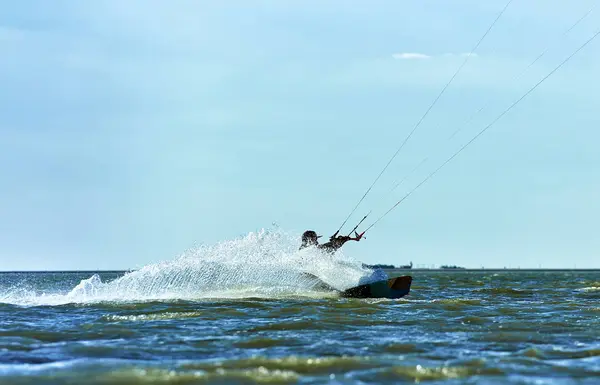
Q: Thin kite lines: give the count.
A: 3